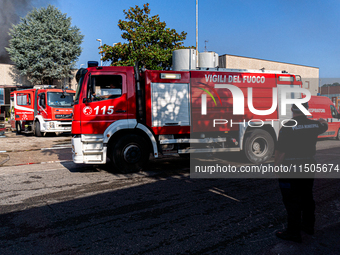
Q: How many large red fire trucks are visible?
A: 2